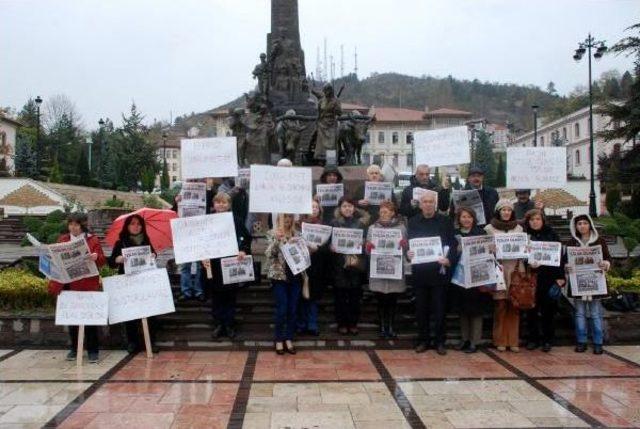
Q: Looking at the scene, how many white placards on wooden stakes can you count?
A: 7